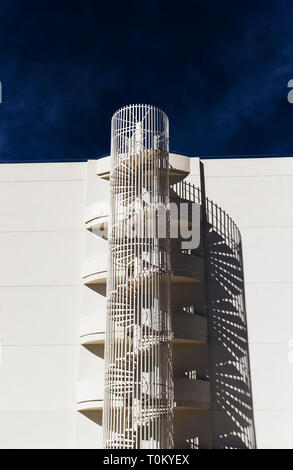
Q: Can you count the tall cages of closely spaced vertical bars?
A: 1